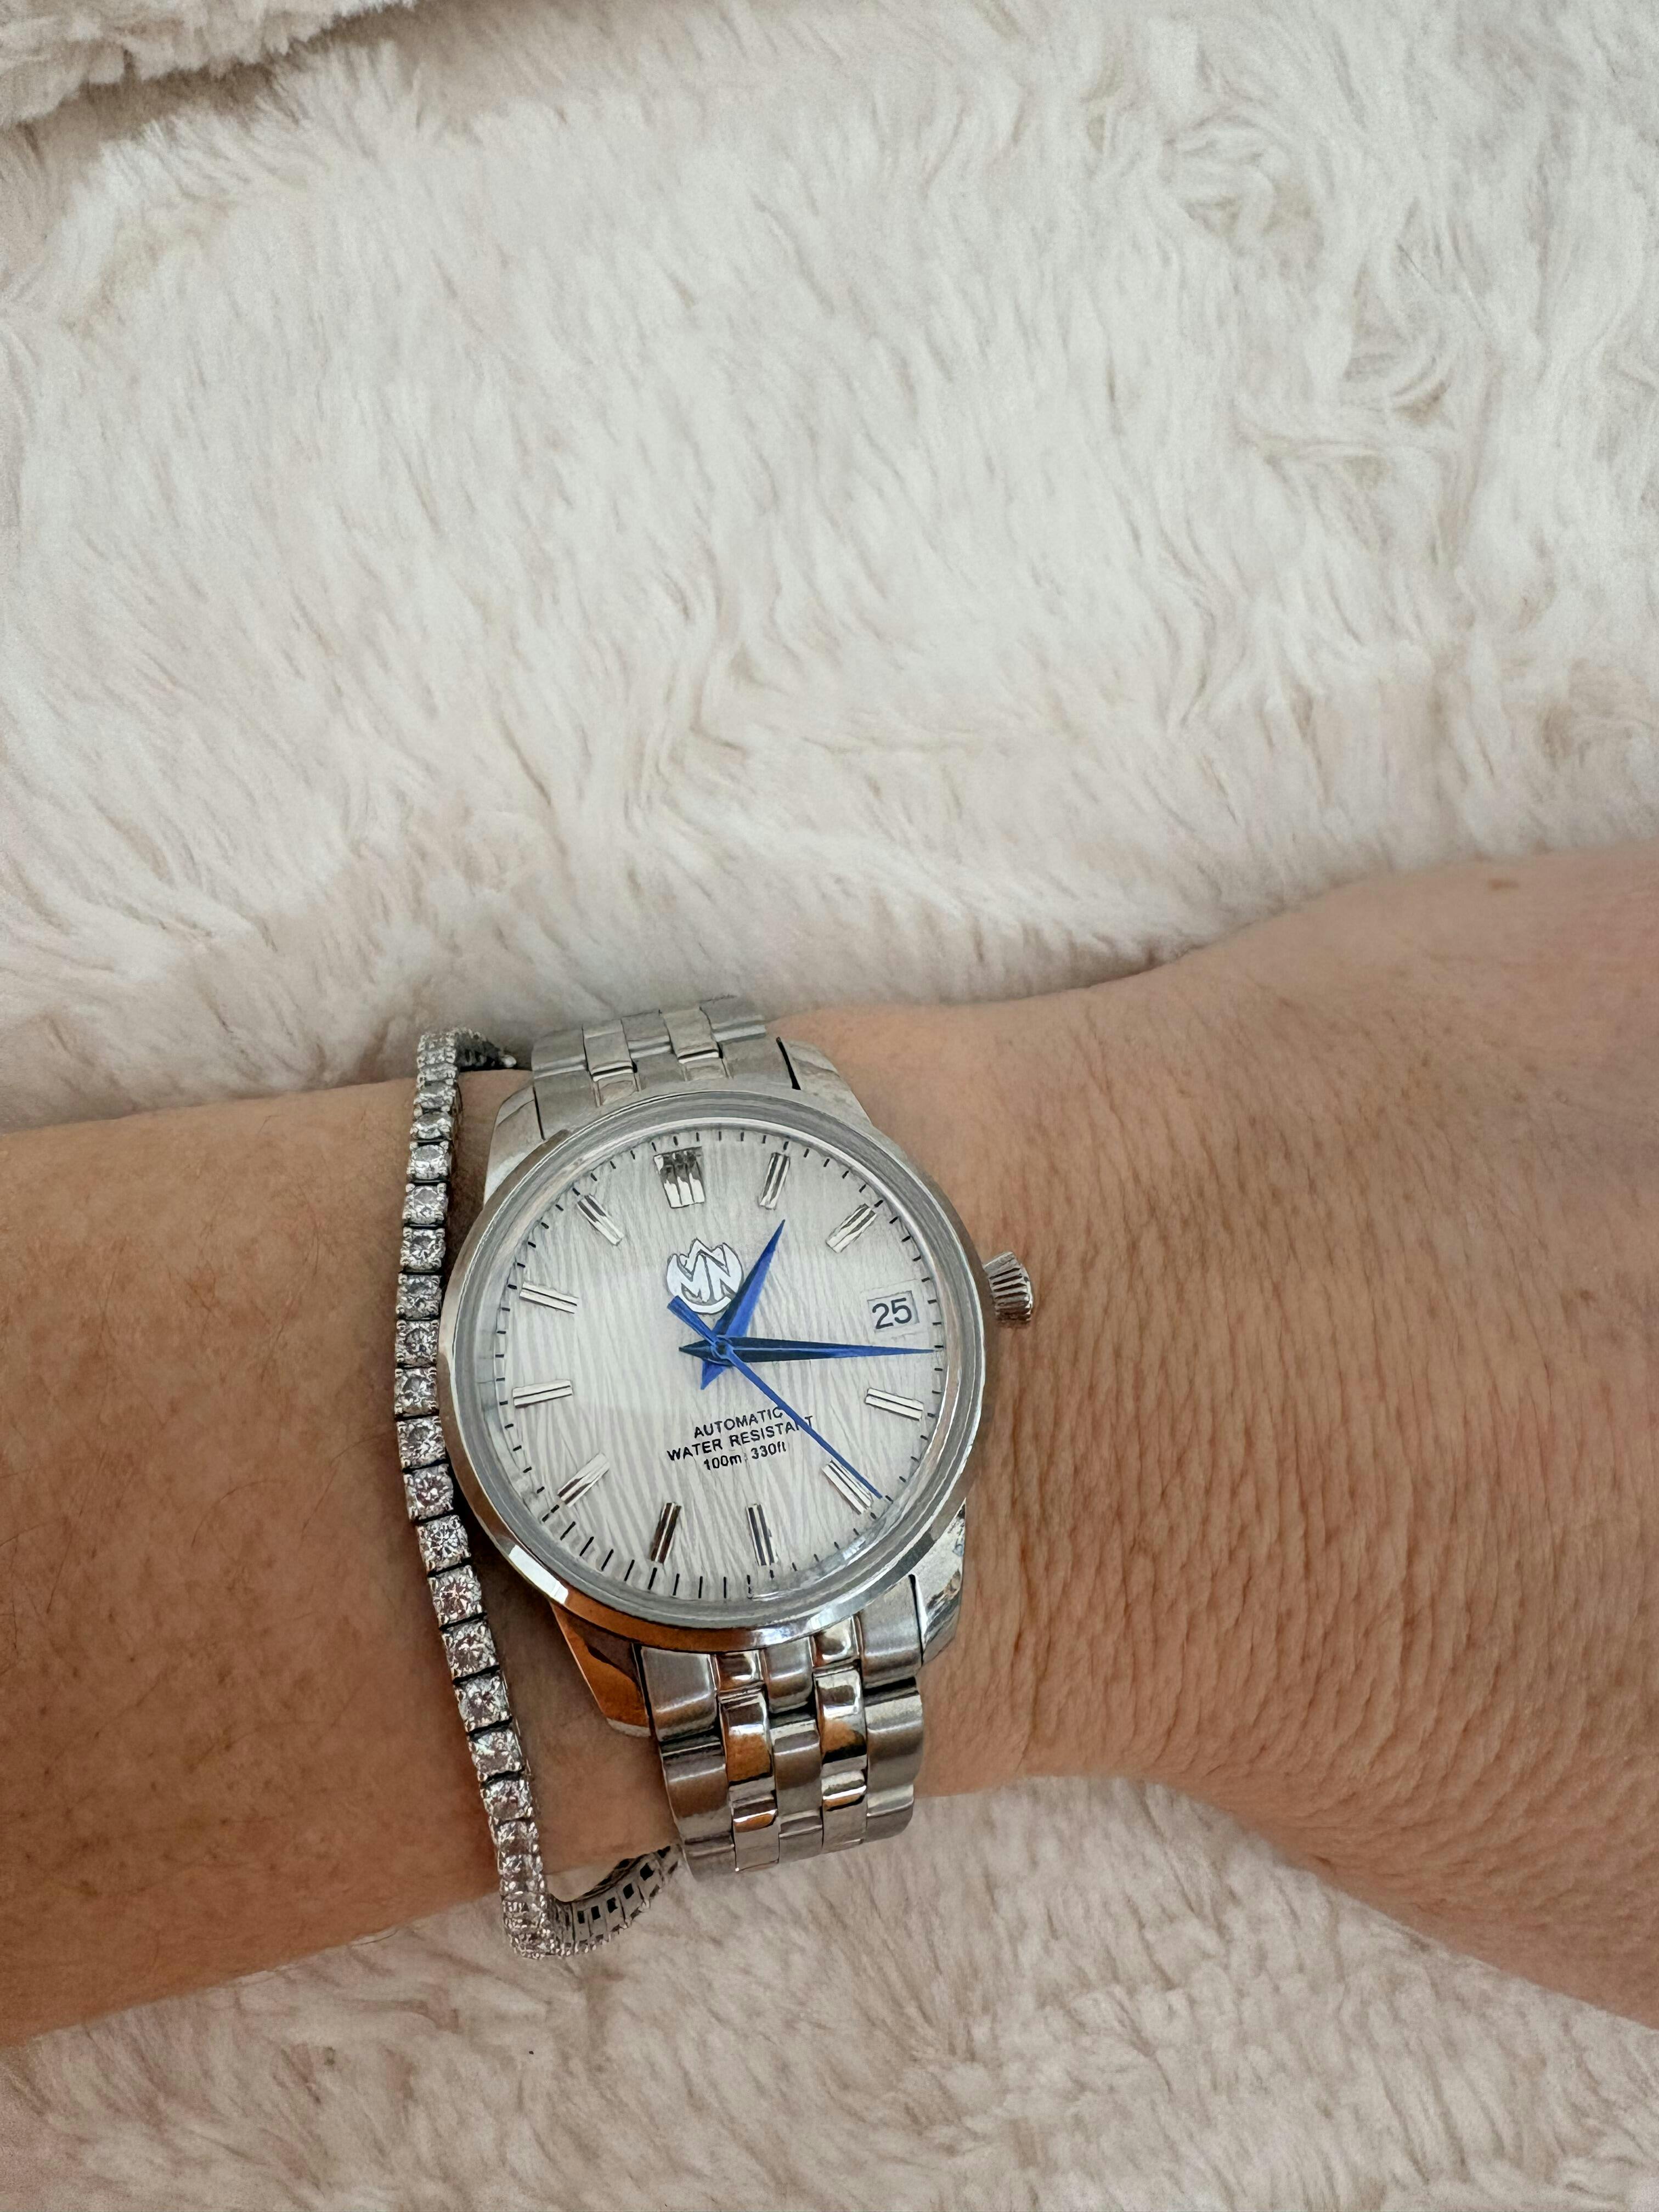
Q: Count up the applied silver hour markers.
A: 11